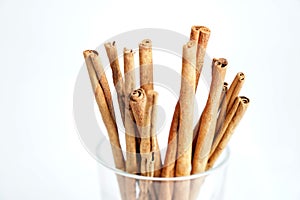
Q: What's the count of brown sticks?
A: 11